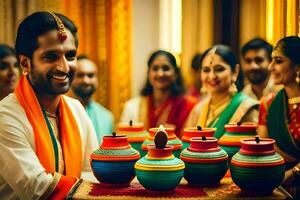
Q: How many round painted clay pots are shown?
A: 8